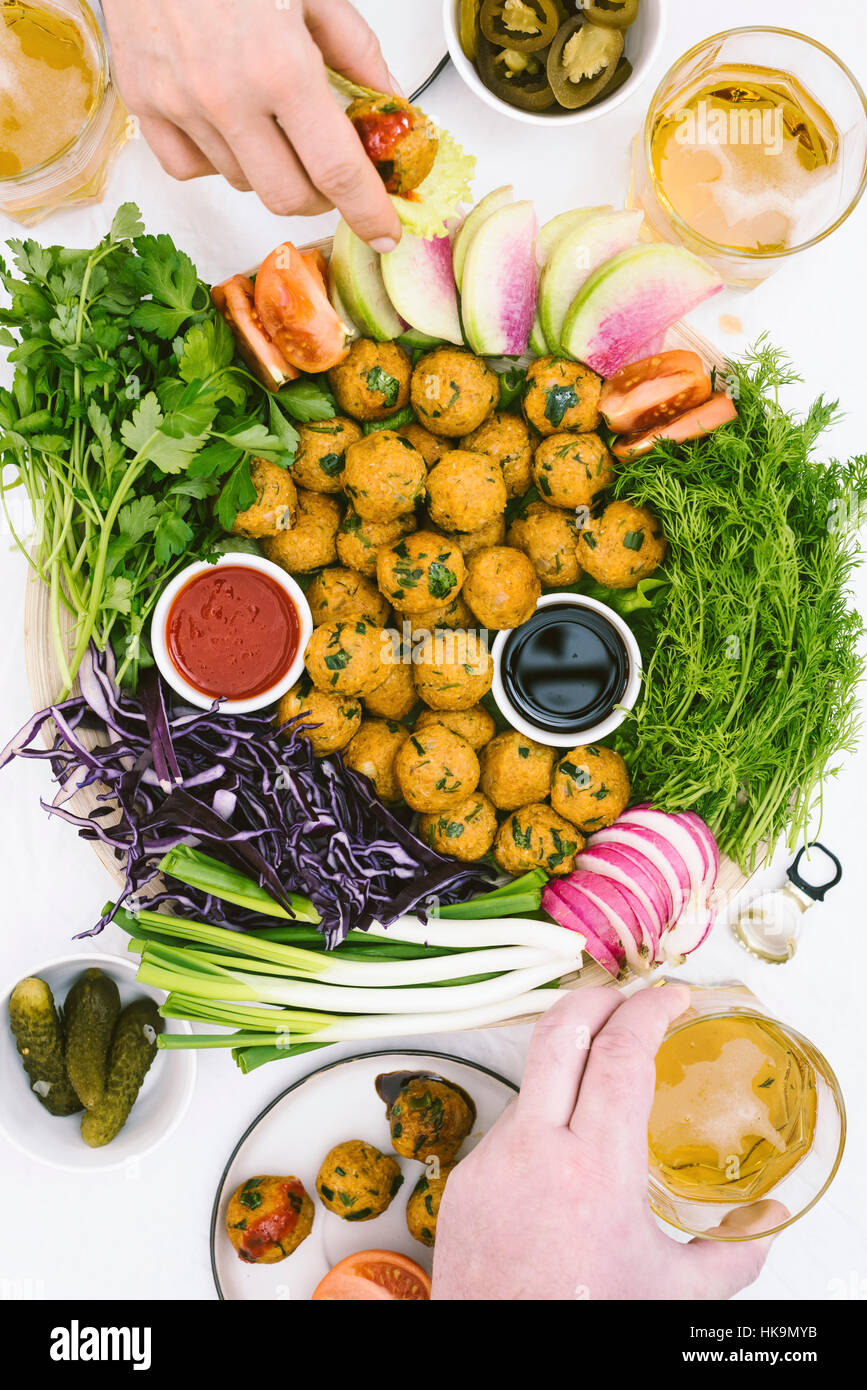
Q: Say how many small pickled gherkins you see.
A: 3